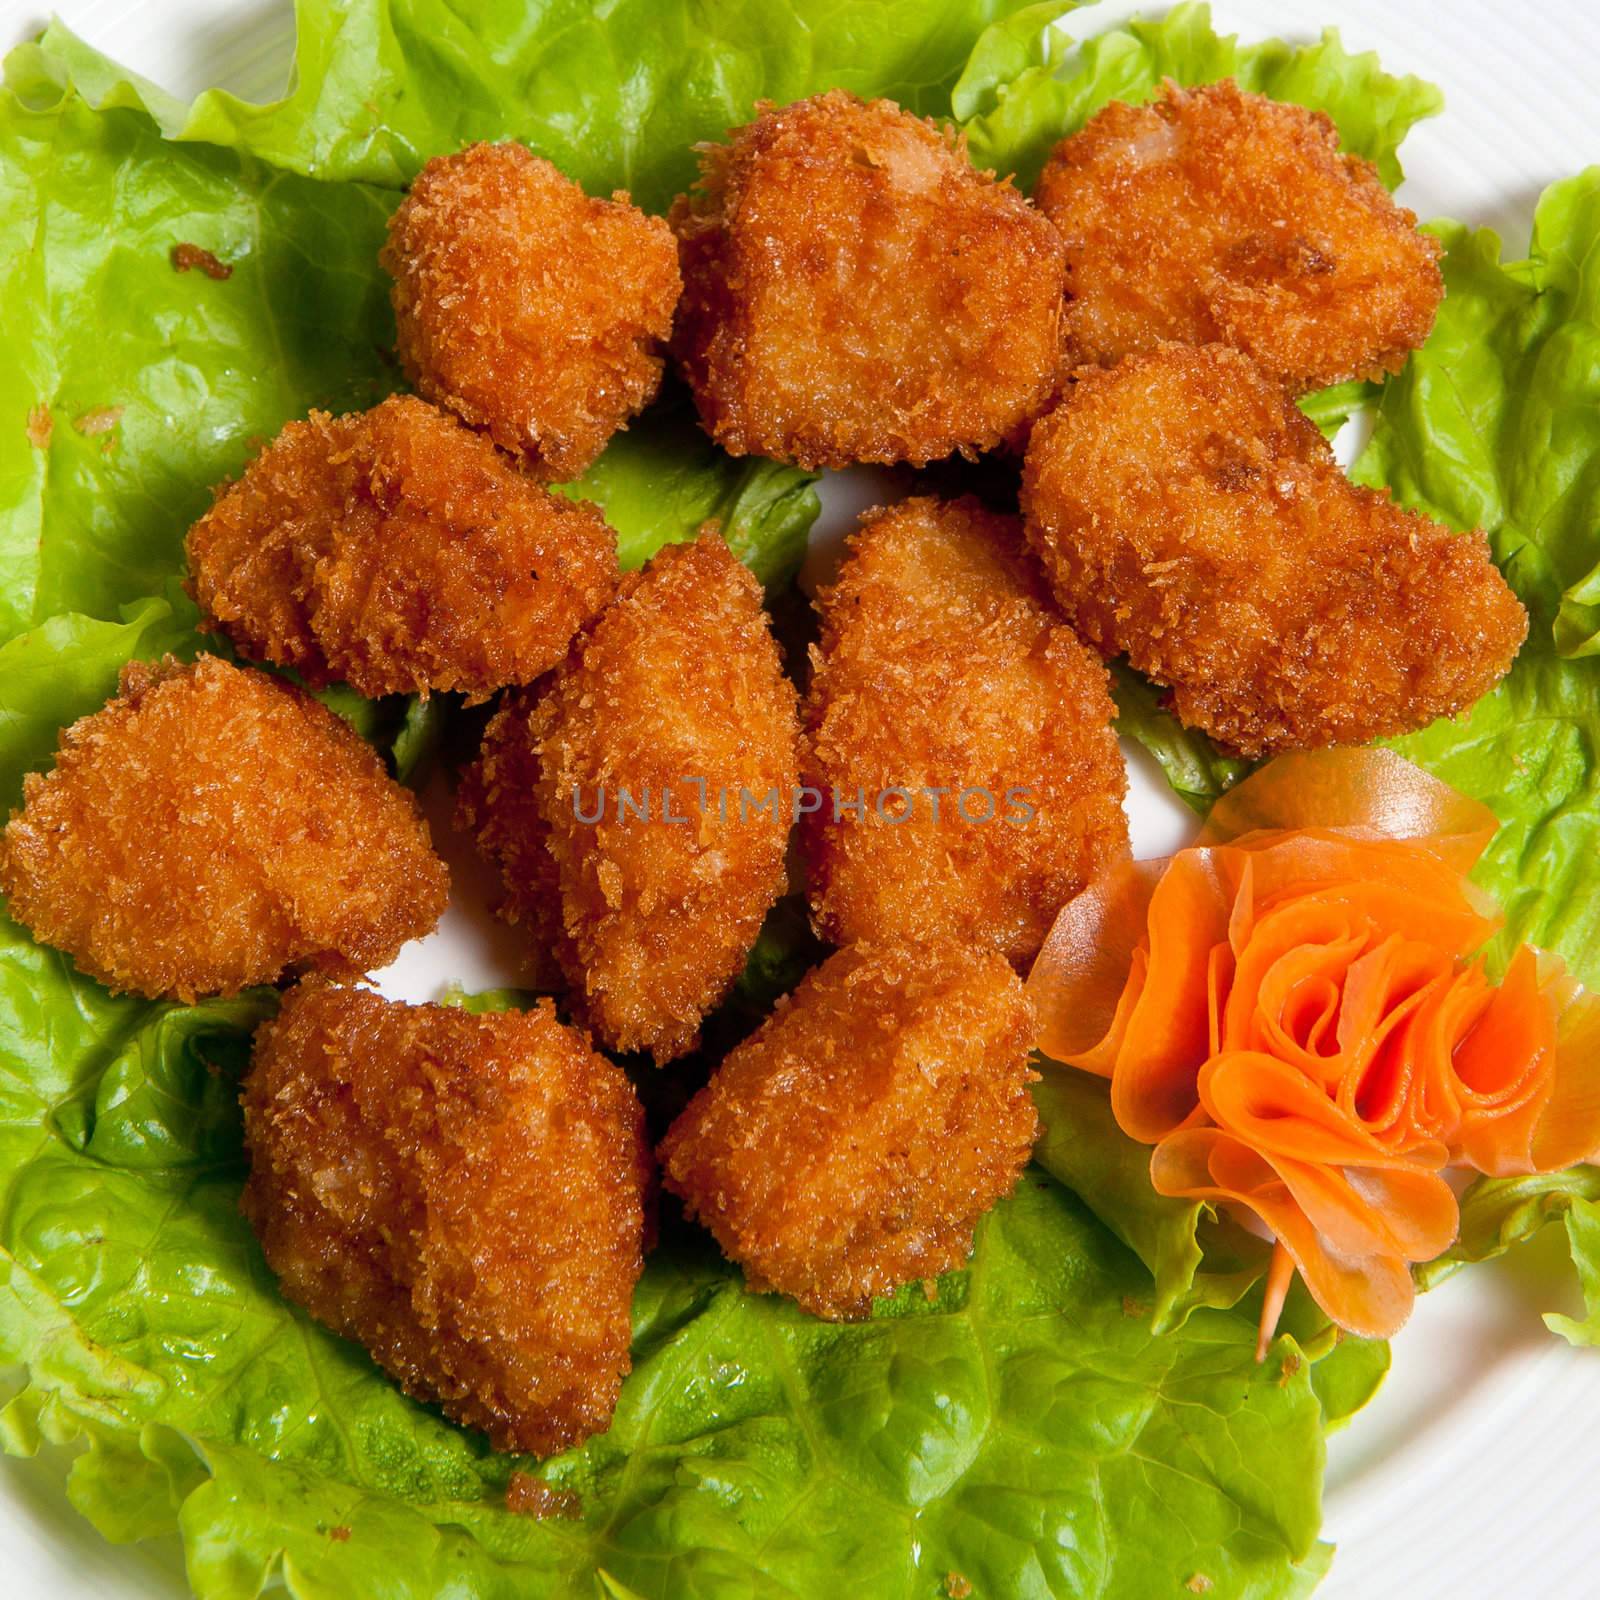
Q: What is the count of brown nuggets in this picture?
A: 10